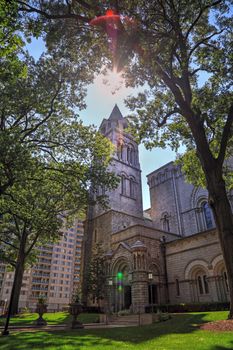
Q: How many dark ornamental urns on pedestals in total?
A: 2